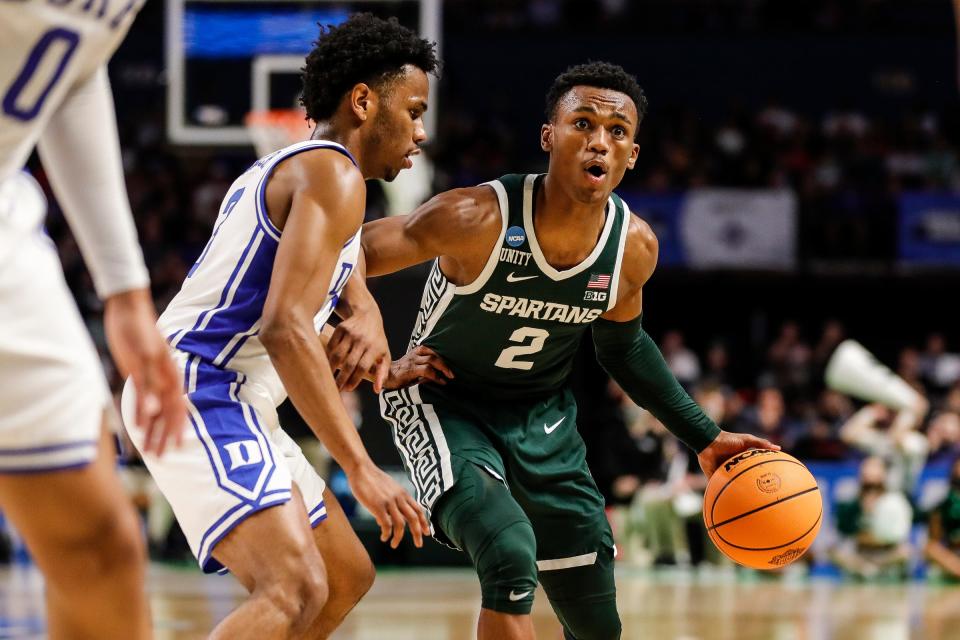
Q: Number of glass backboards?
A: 1